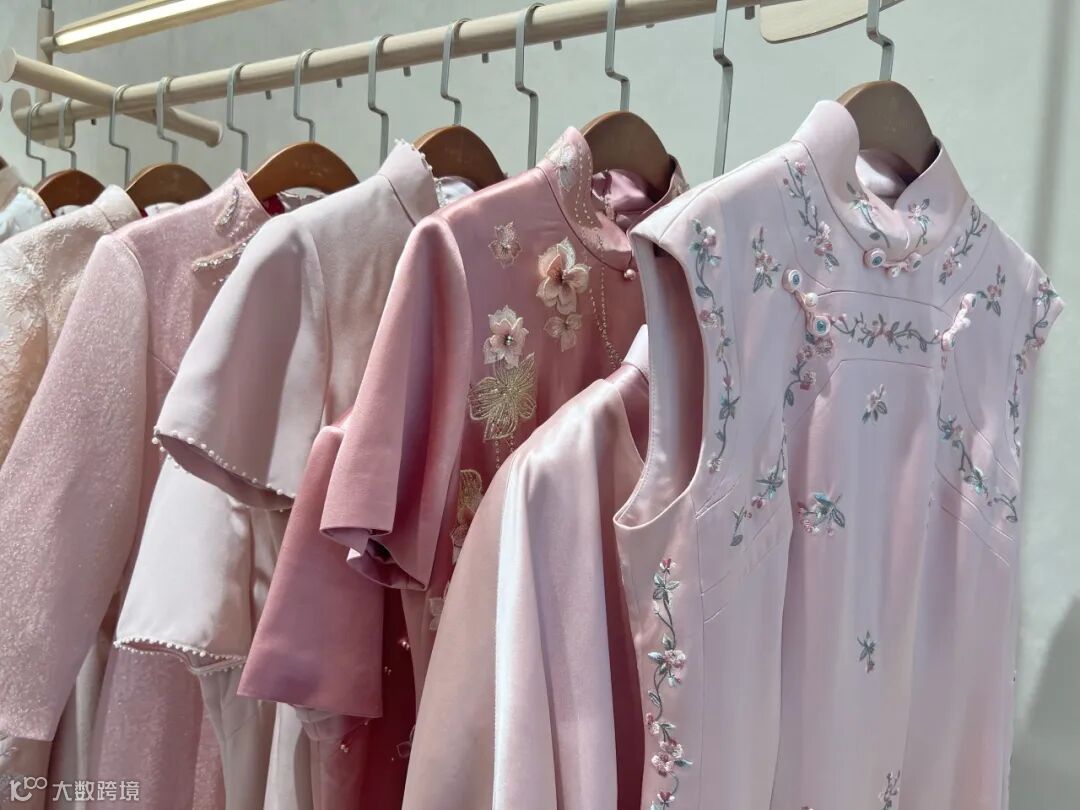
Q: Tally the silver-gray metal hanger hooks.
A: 12